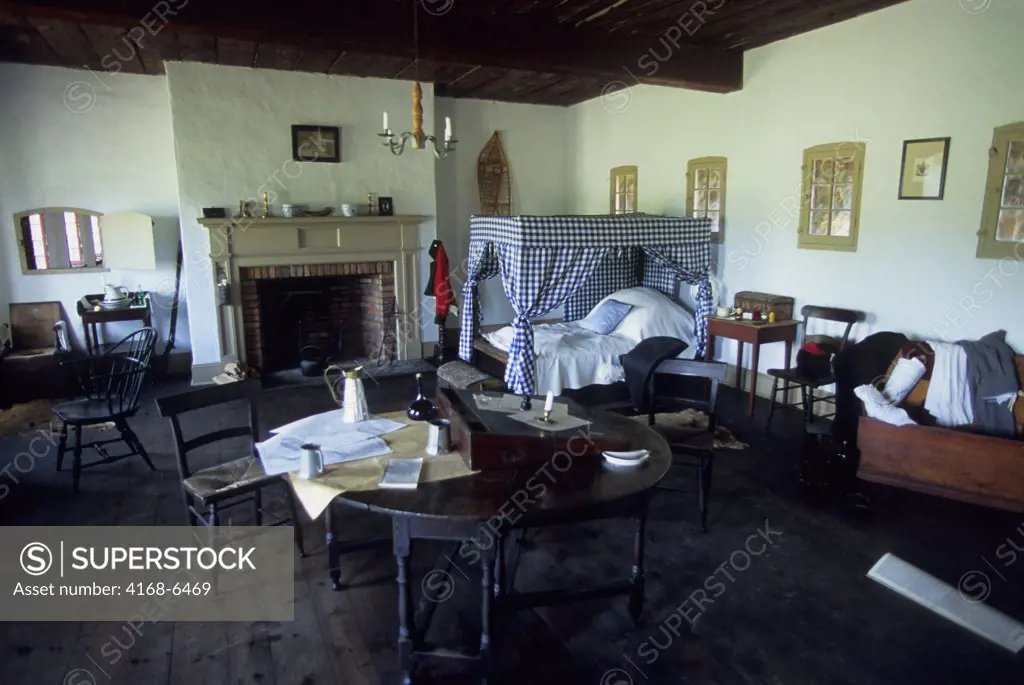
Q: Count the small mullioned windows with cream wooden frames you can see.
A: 4